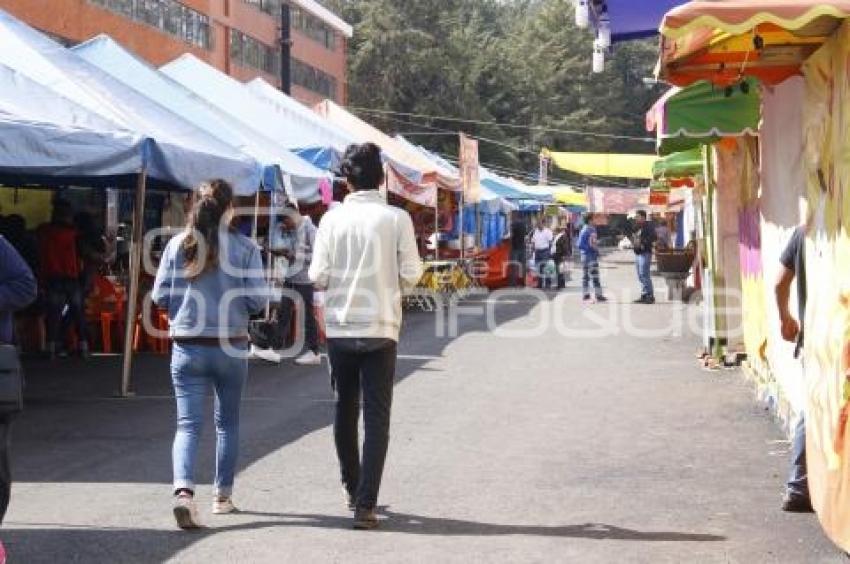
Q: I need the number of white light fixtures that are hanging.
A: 3